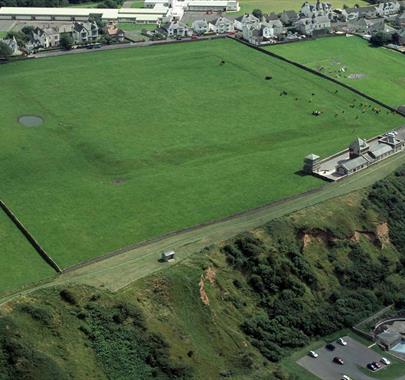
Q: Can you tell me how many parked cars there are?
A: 8